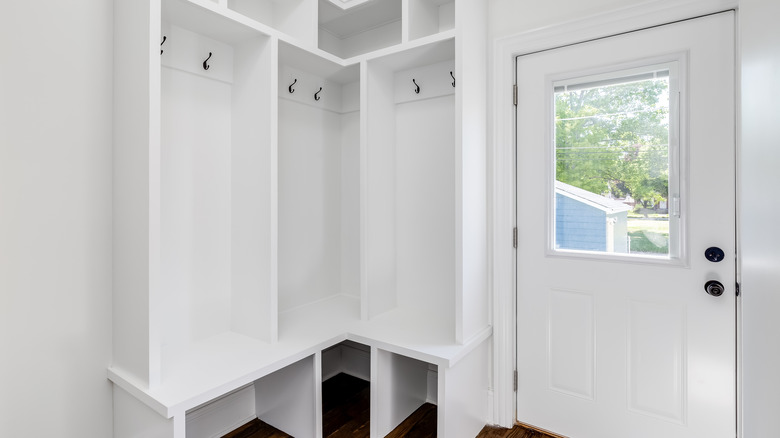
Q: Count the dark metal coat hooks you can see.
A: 6